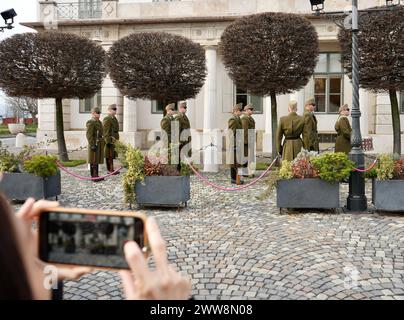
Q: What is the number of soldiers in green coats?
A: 9